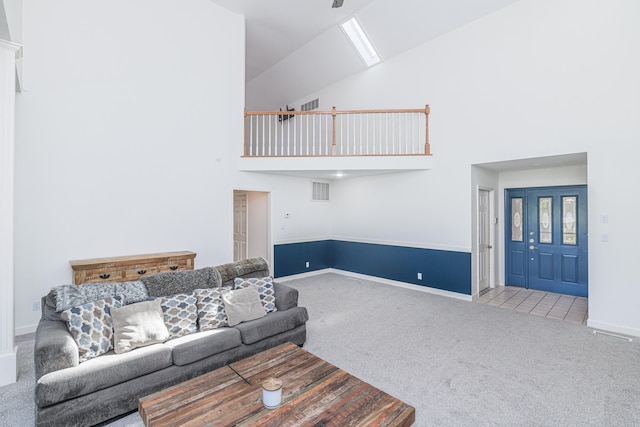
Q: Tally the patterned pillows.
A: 4